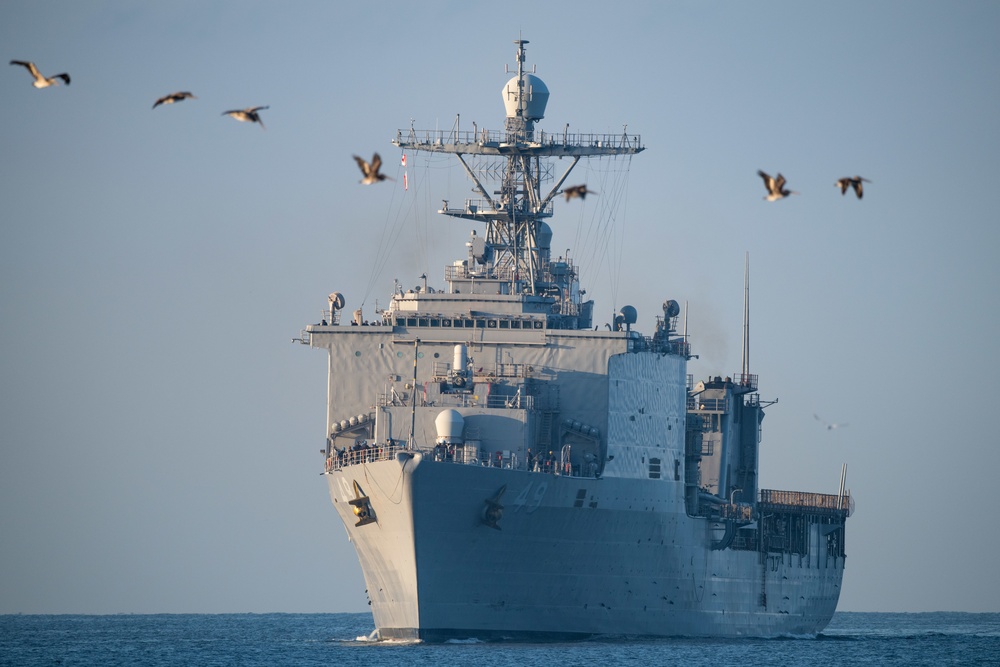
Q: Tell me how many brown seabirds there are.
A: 7